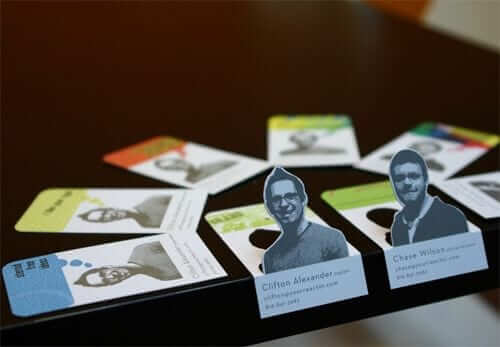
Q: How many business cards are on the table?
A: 8